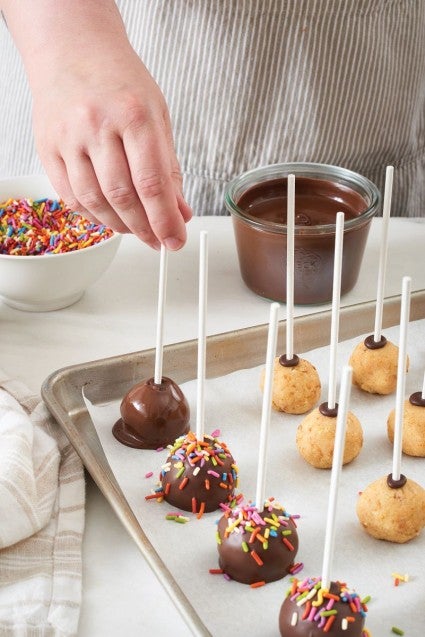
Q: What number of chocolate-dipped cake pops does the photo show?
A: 4